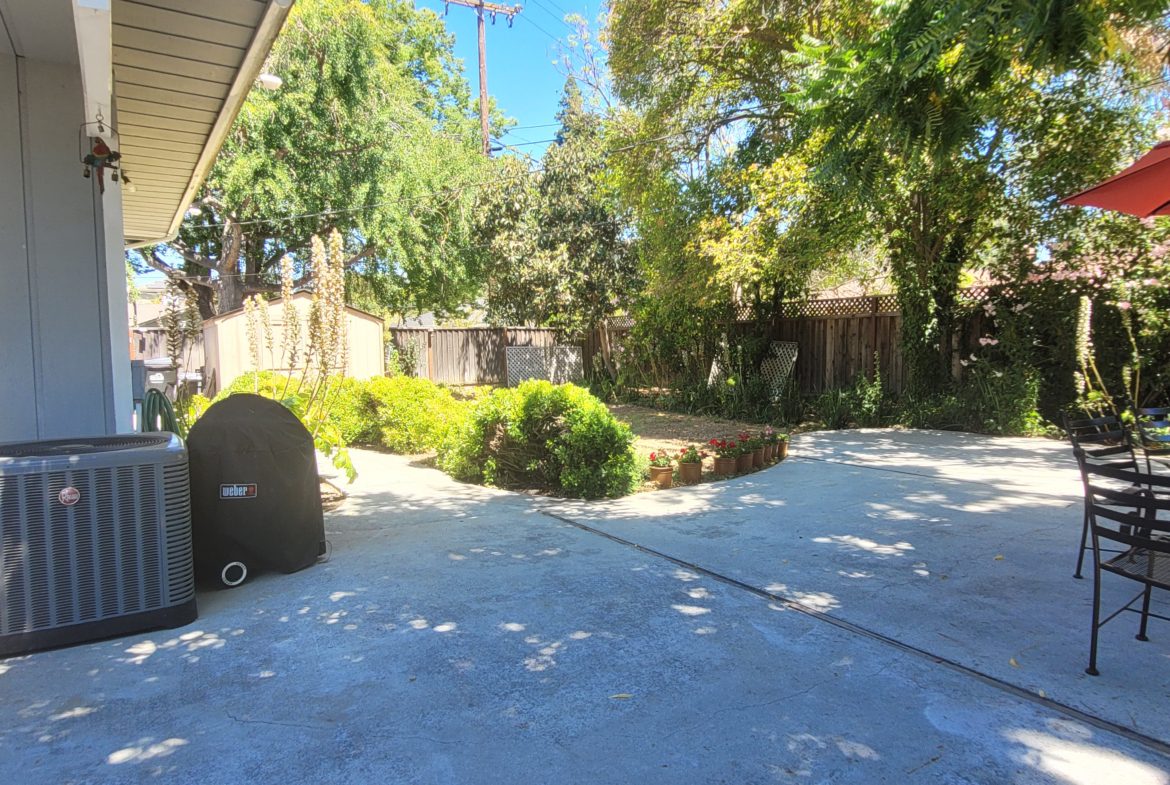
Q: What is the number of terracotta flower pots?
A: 8